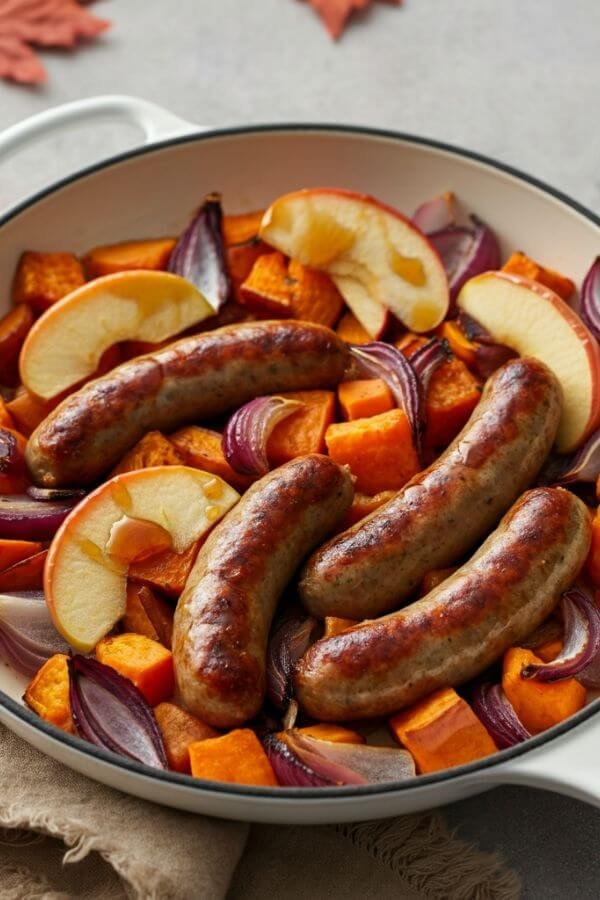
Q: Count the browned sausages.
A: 4